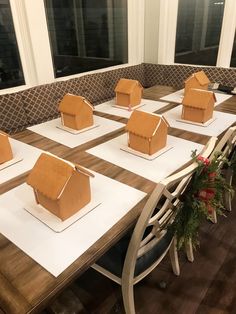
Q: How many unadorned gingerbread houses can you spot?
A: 7